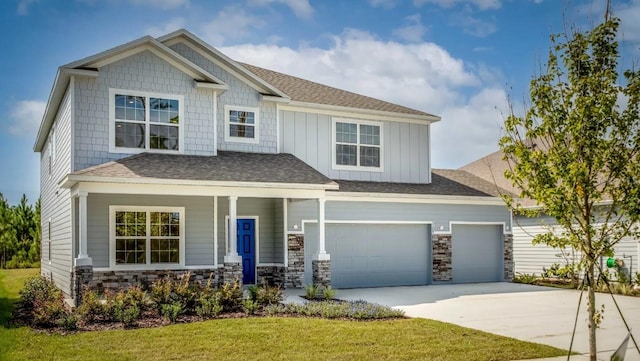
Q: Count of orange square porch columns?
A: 0